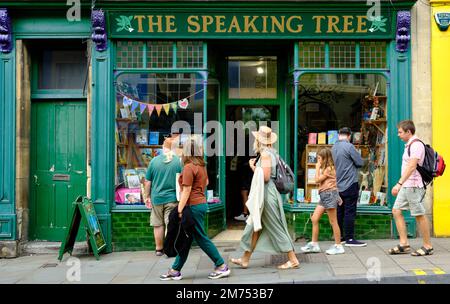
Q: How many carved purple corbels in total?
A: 3